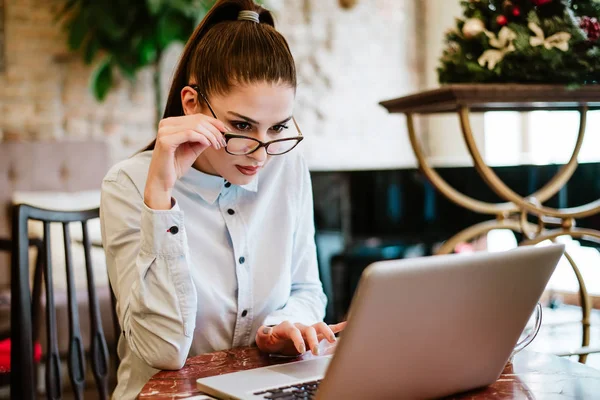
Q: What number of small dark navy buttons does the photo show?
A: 5